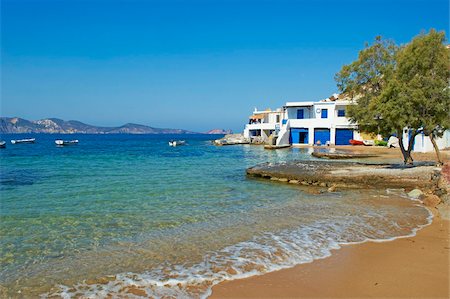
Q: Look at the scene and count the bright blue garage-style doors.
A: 3